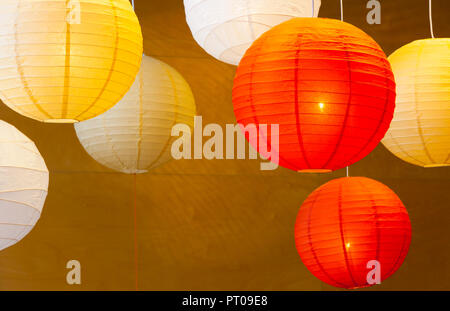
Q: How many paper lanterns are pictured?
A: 7